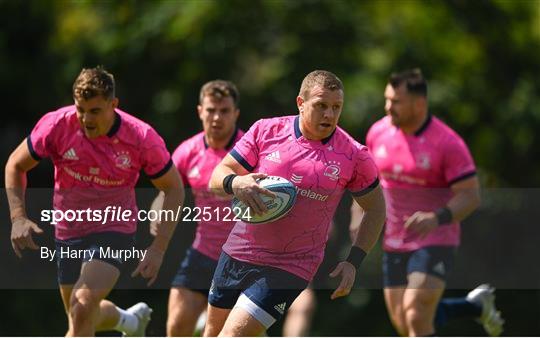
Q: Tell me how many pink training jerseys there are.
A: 4